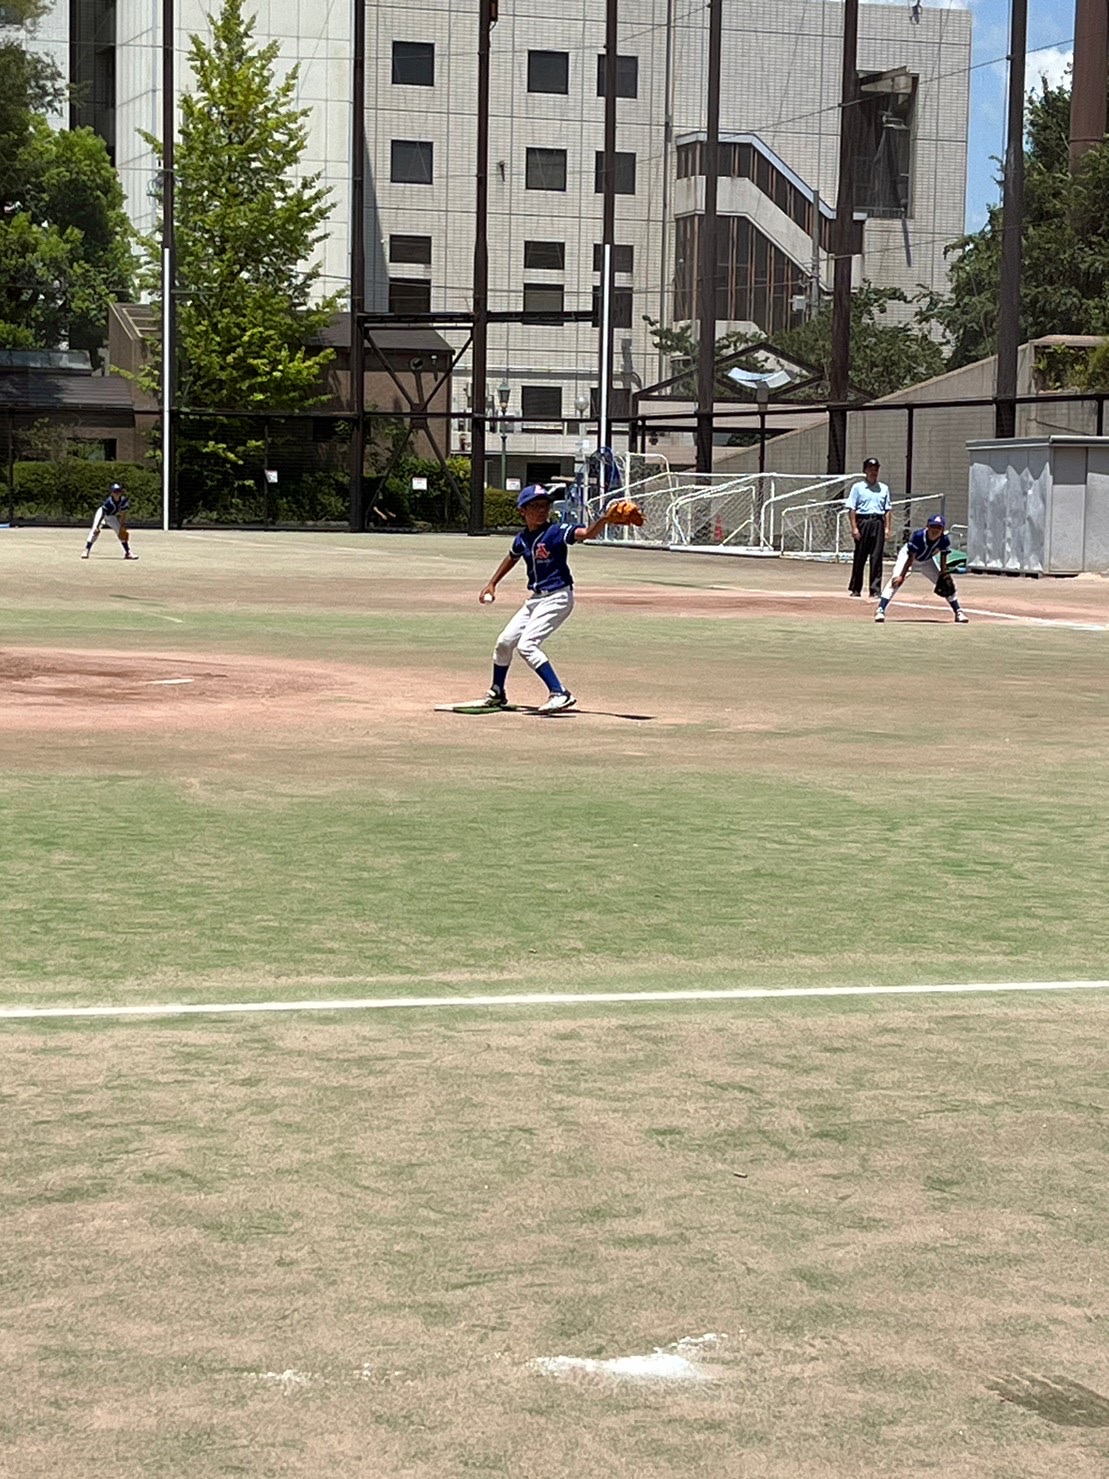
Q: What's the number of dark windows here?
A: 14